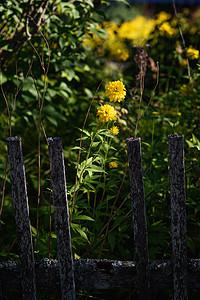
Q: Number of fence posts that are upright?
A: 4